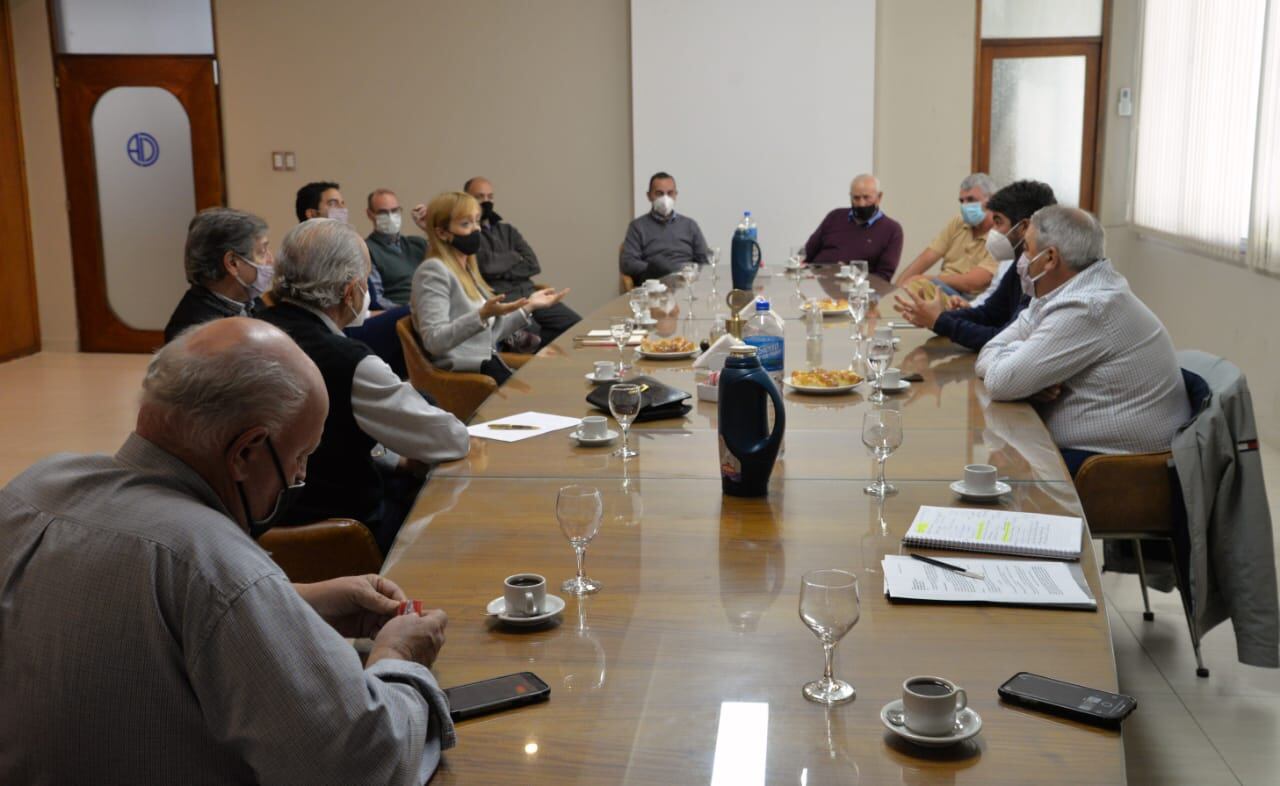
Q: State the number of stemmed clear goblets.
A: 12